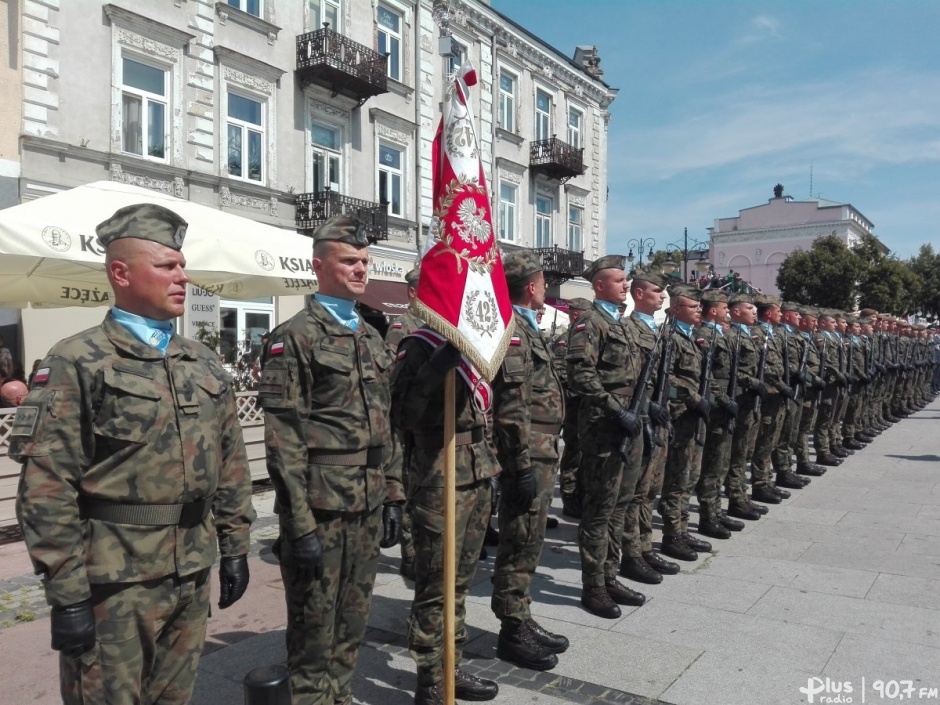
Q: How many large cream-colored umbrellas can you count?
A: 1